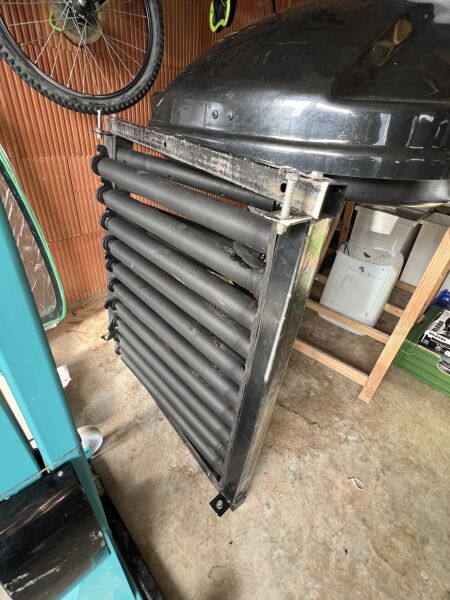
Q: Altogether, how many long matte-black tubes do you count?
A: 11